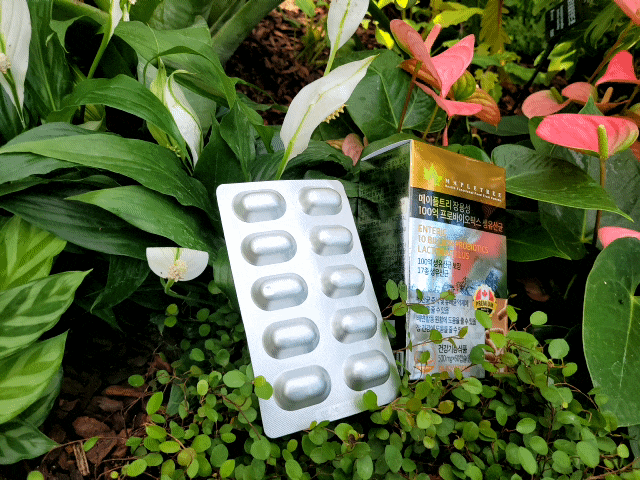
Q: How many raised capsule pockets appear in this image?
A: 10